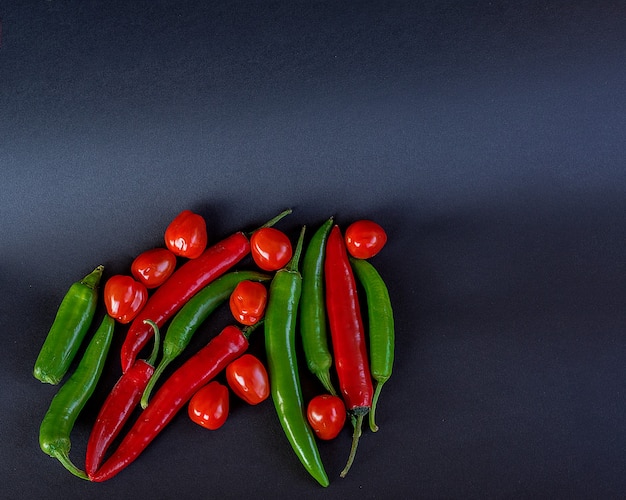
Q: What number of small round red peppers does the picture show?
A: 9